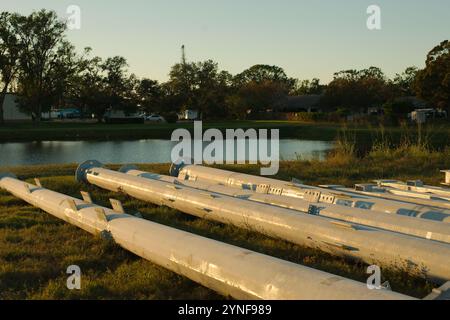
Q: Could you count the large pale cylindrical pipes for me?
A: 4